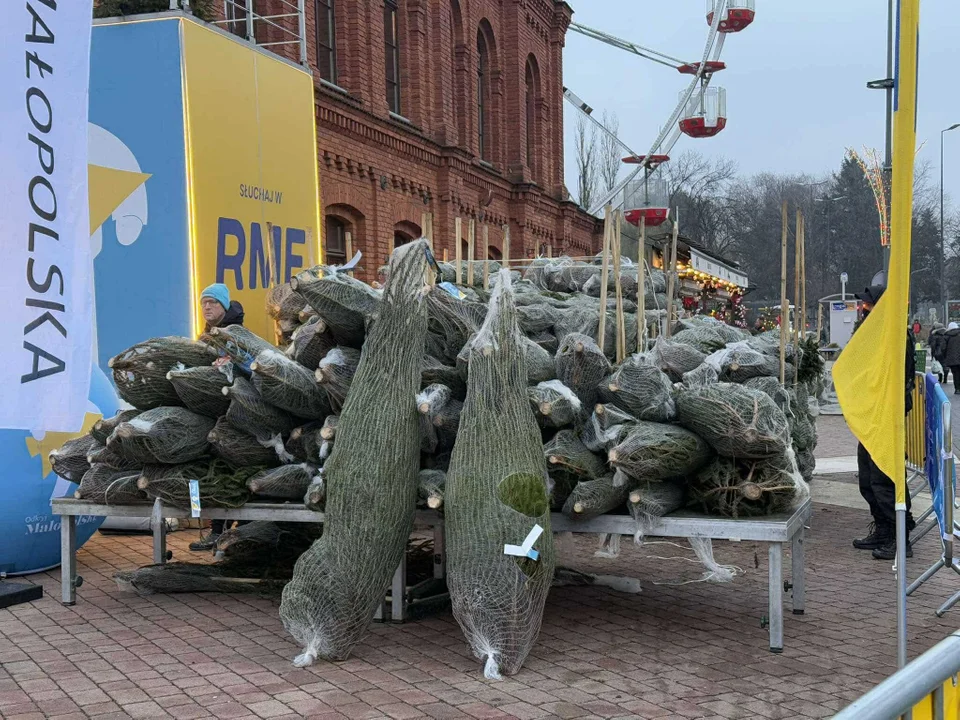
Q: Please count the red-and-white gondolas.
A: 3